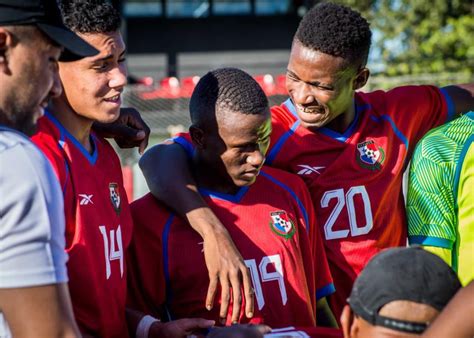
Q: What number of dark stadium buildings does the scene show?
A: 1